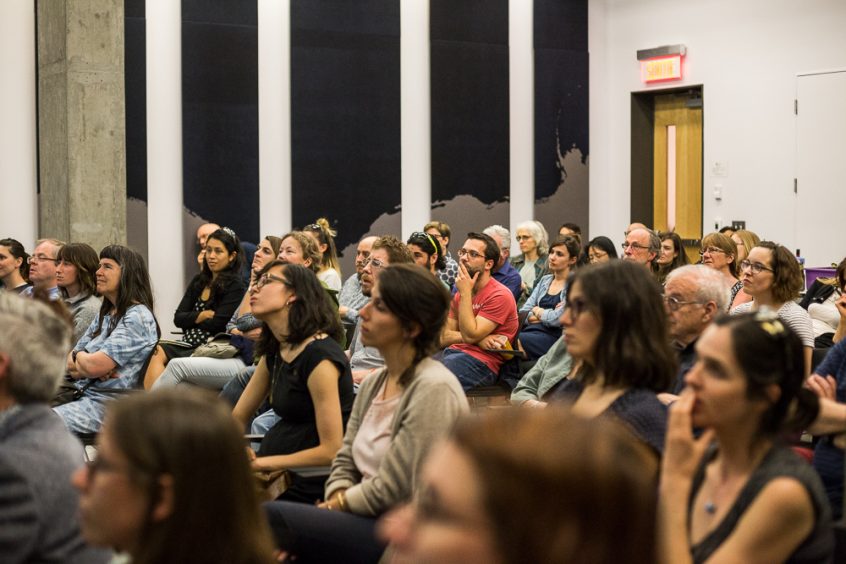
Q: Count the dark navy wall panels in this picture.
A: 5